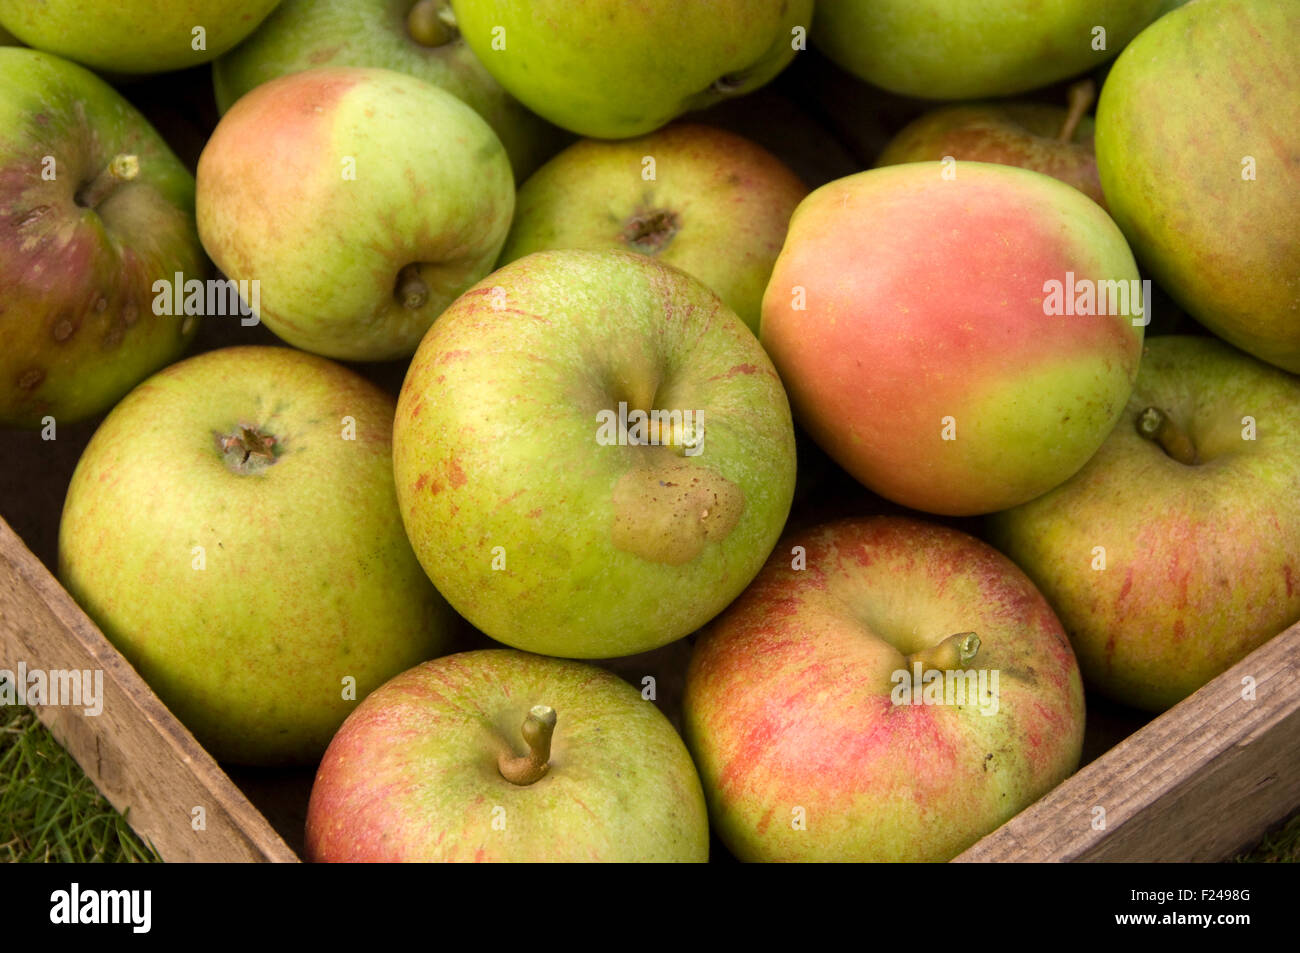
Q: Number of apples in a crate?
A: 15